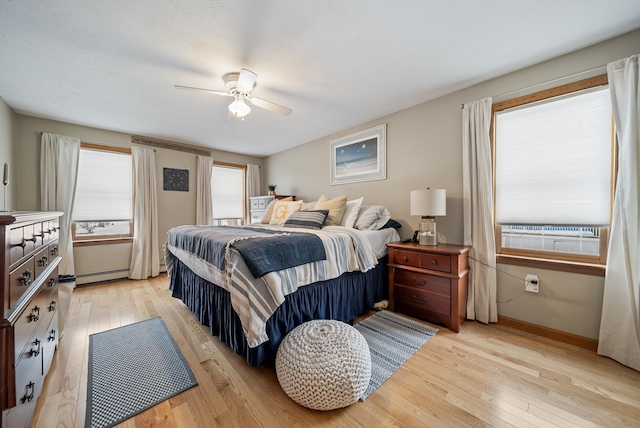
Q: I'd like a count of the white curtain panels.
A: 6